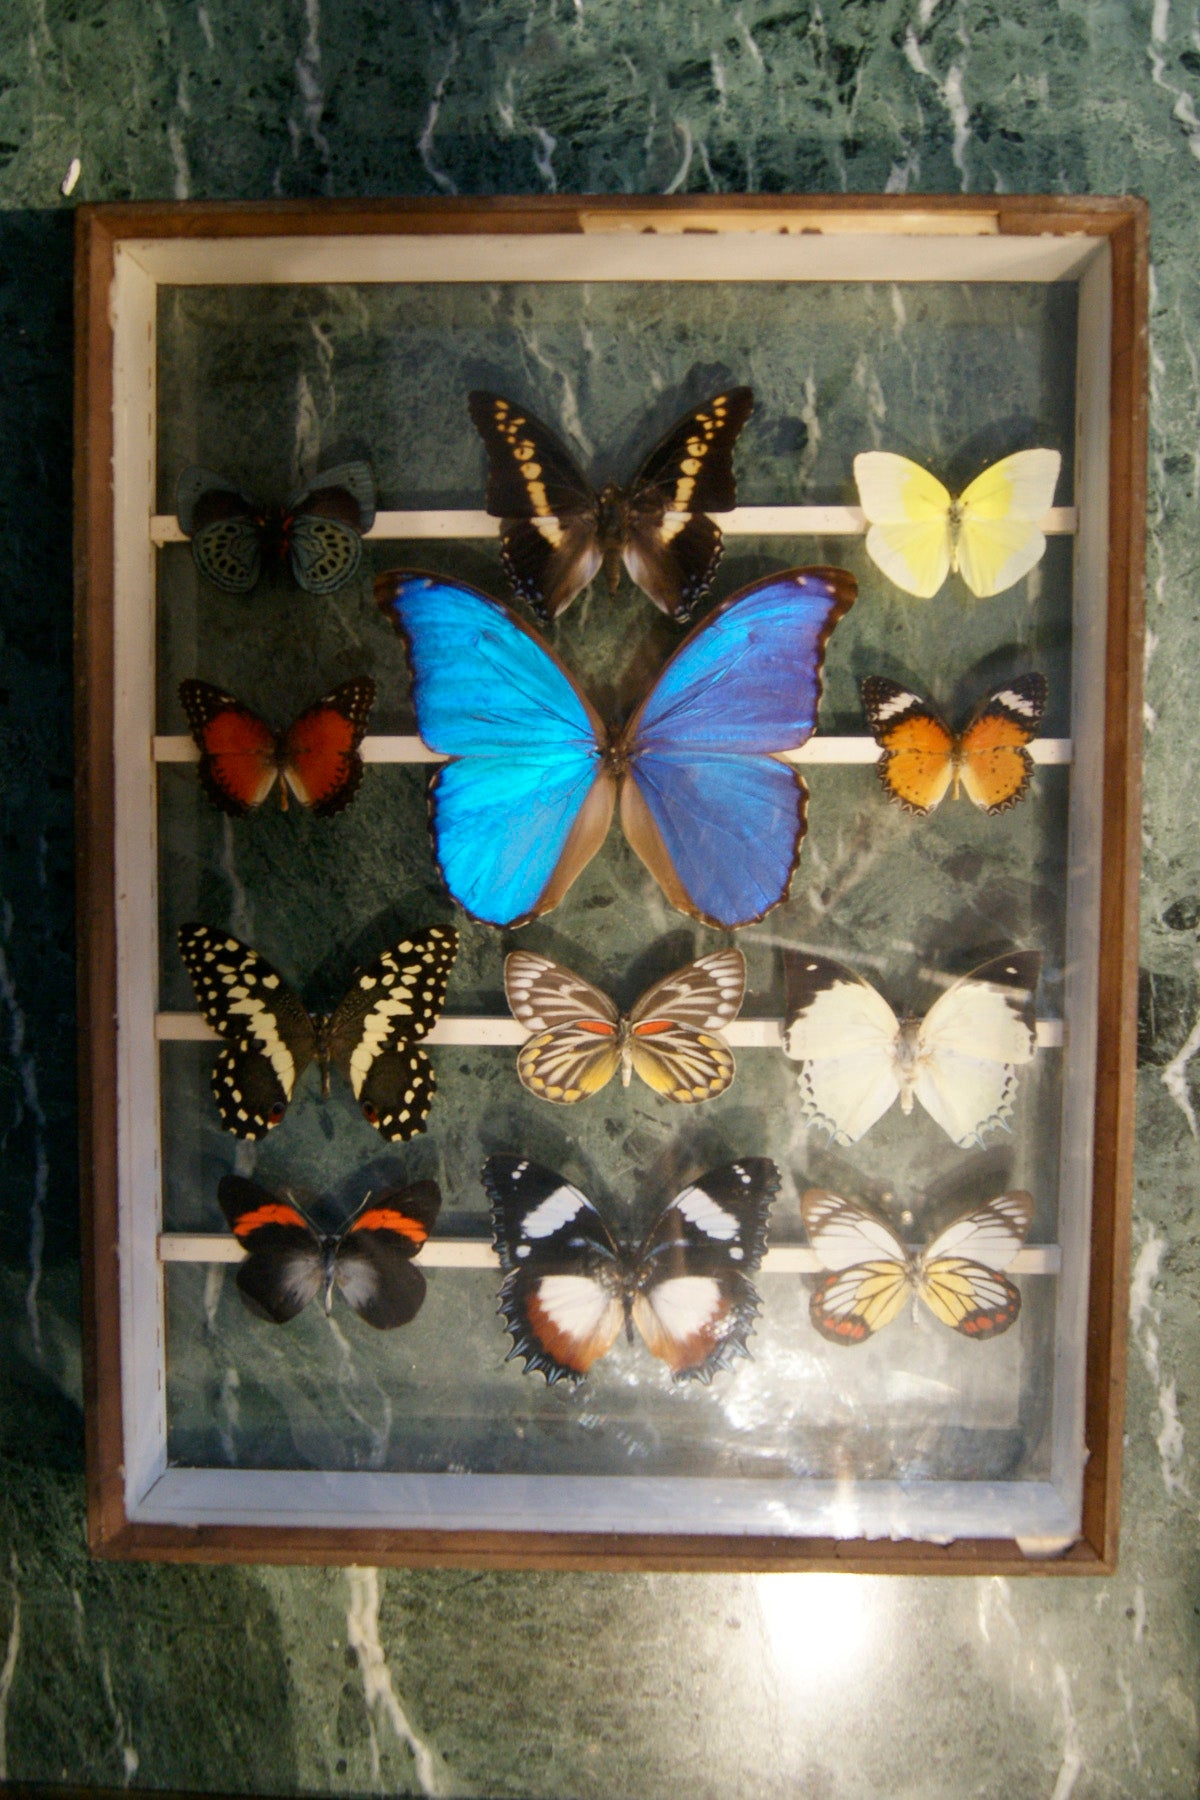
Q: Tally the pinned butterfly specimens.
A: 12